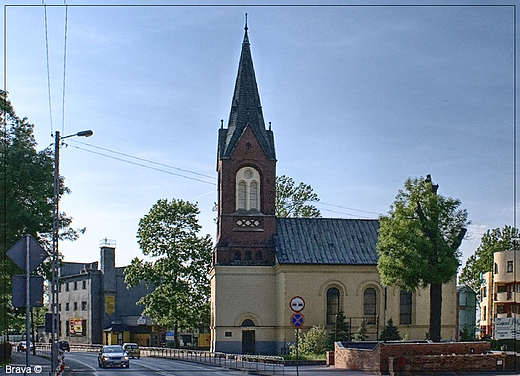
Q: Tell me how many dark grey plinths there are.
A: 1